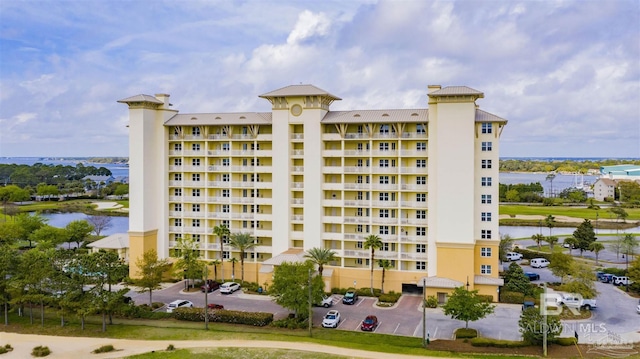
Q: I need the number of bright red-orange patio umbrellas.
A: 0